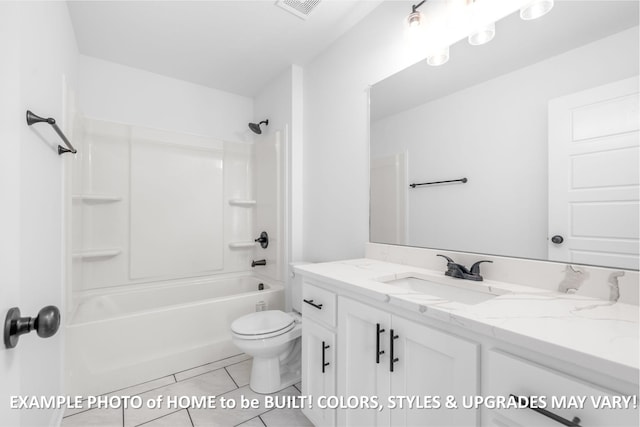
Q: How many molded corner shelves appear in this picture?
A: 4